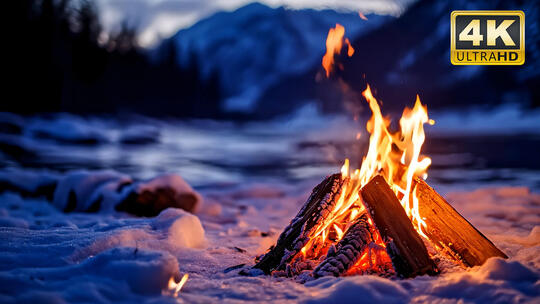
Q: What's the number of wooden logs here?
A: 4